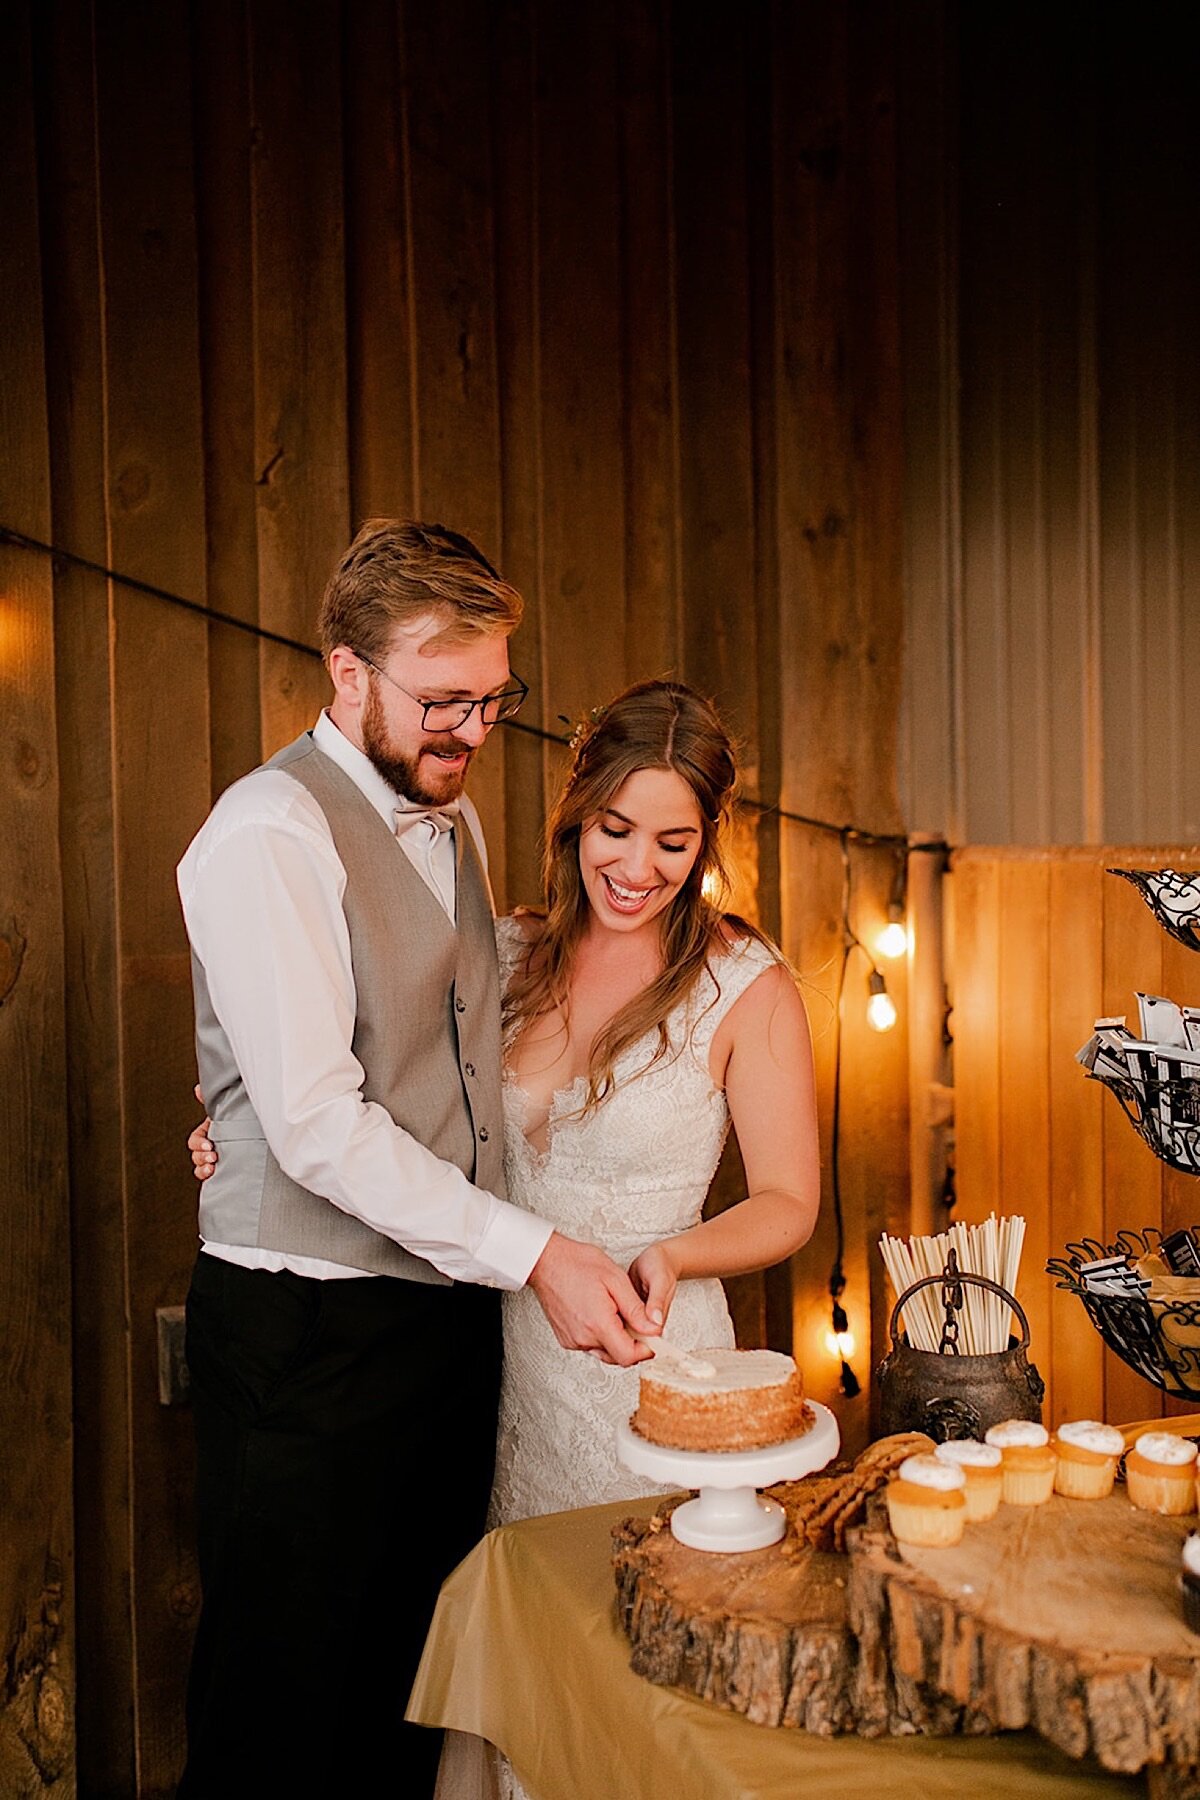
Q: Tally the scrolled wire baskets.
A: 3